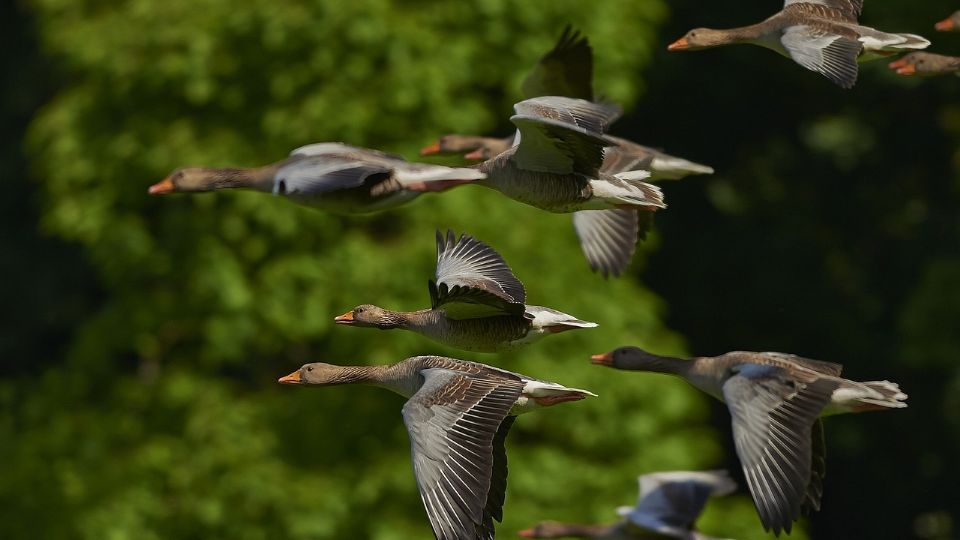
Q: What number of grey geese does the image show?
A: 12